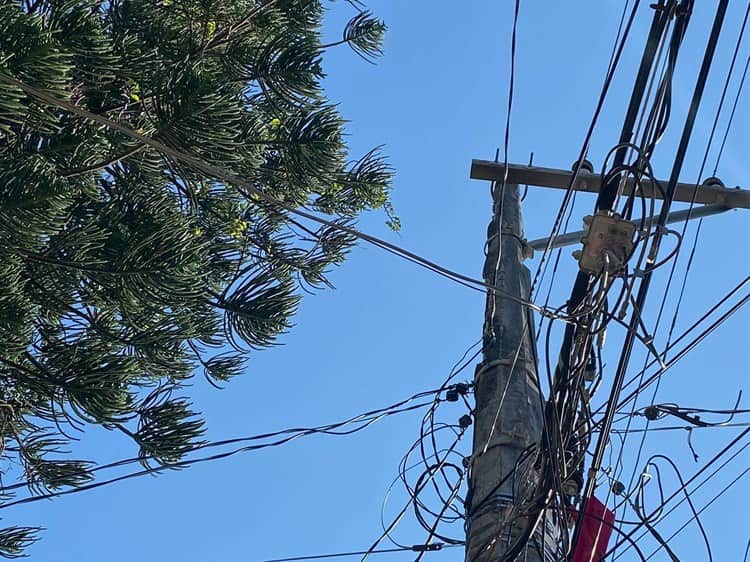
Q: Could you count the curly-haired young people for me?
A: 0